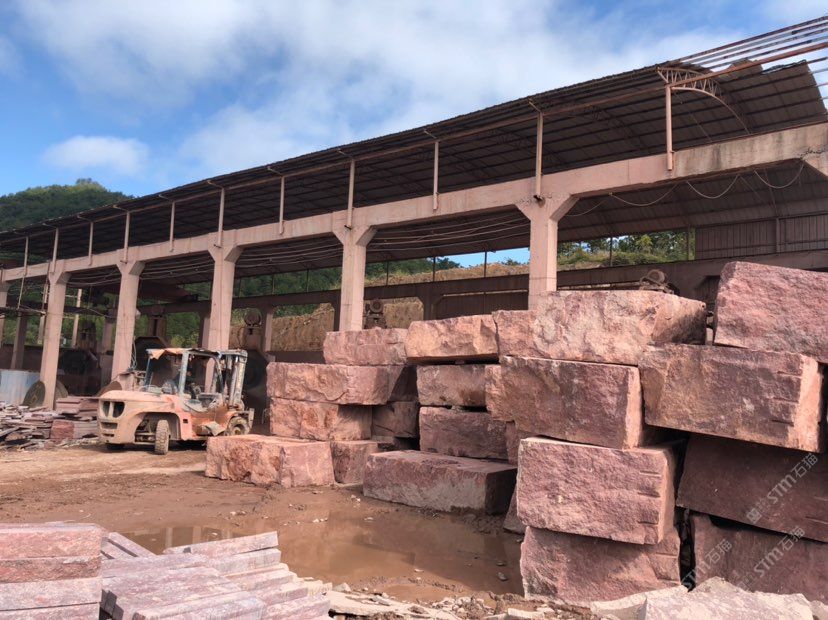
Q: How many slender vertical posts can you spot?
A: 11